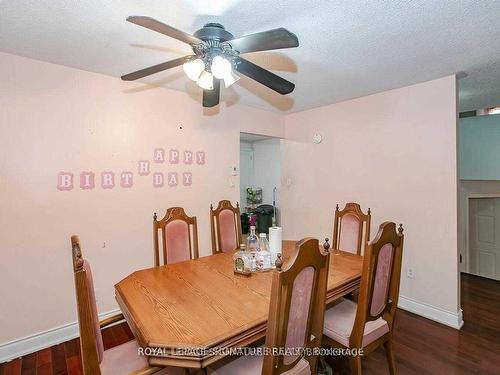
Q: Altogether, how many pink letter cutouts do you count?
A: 12